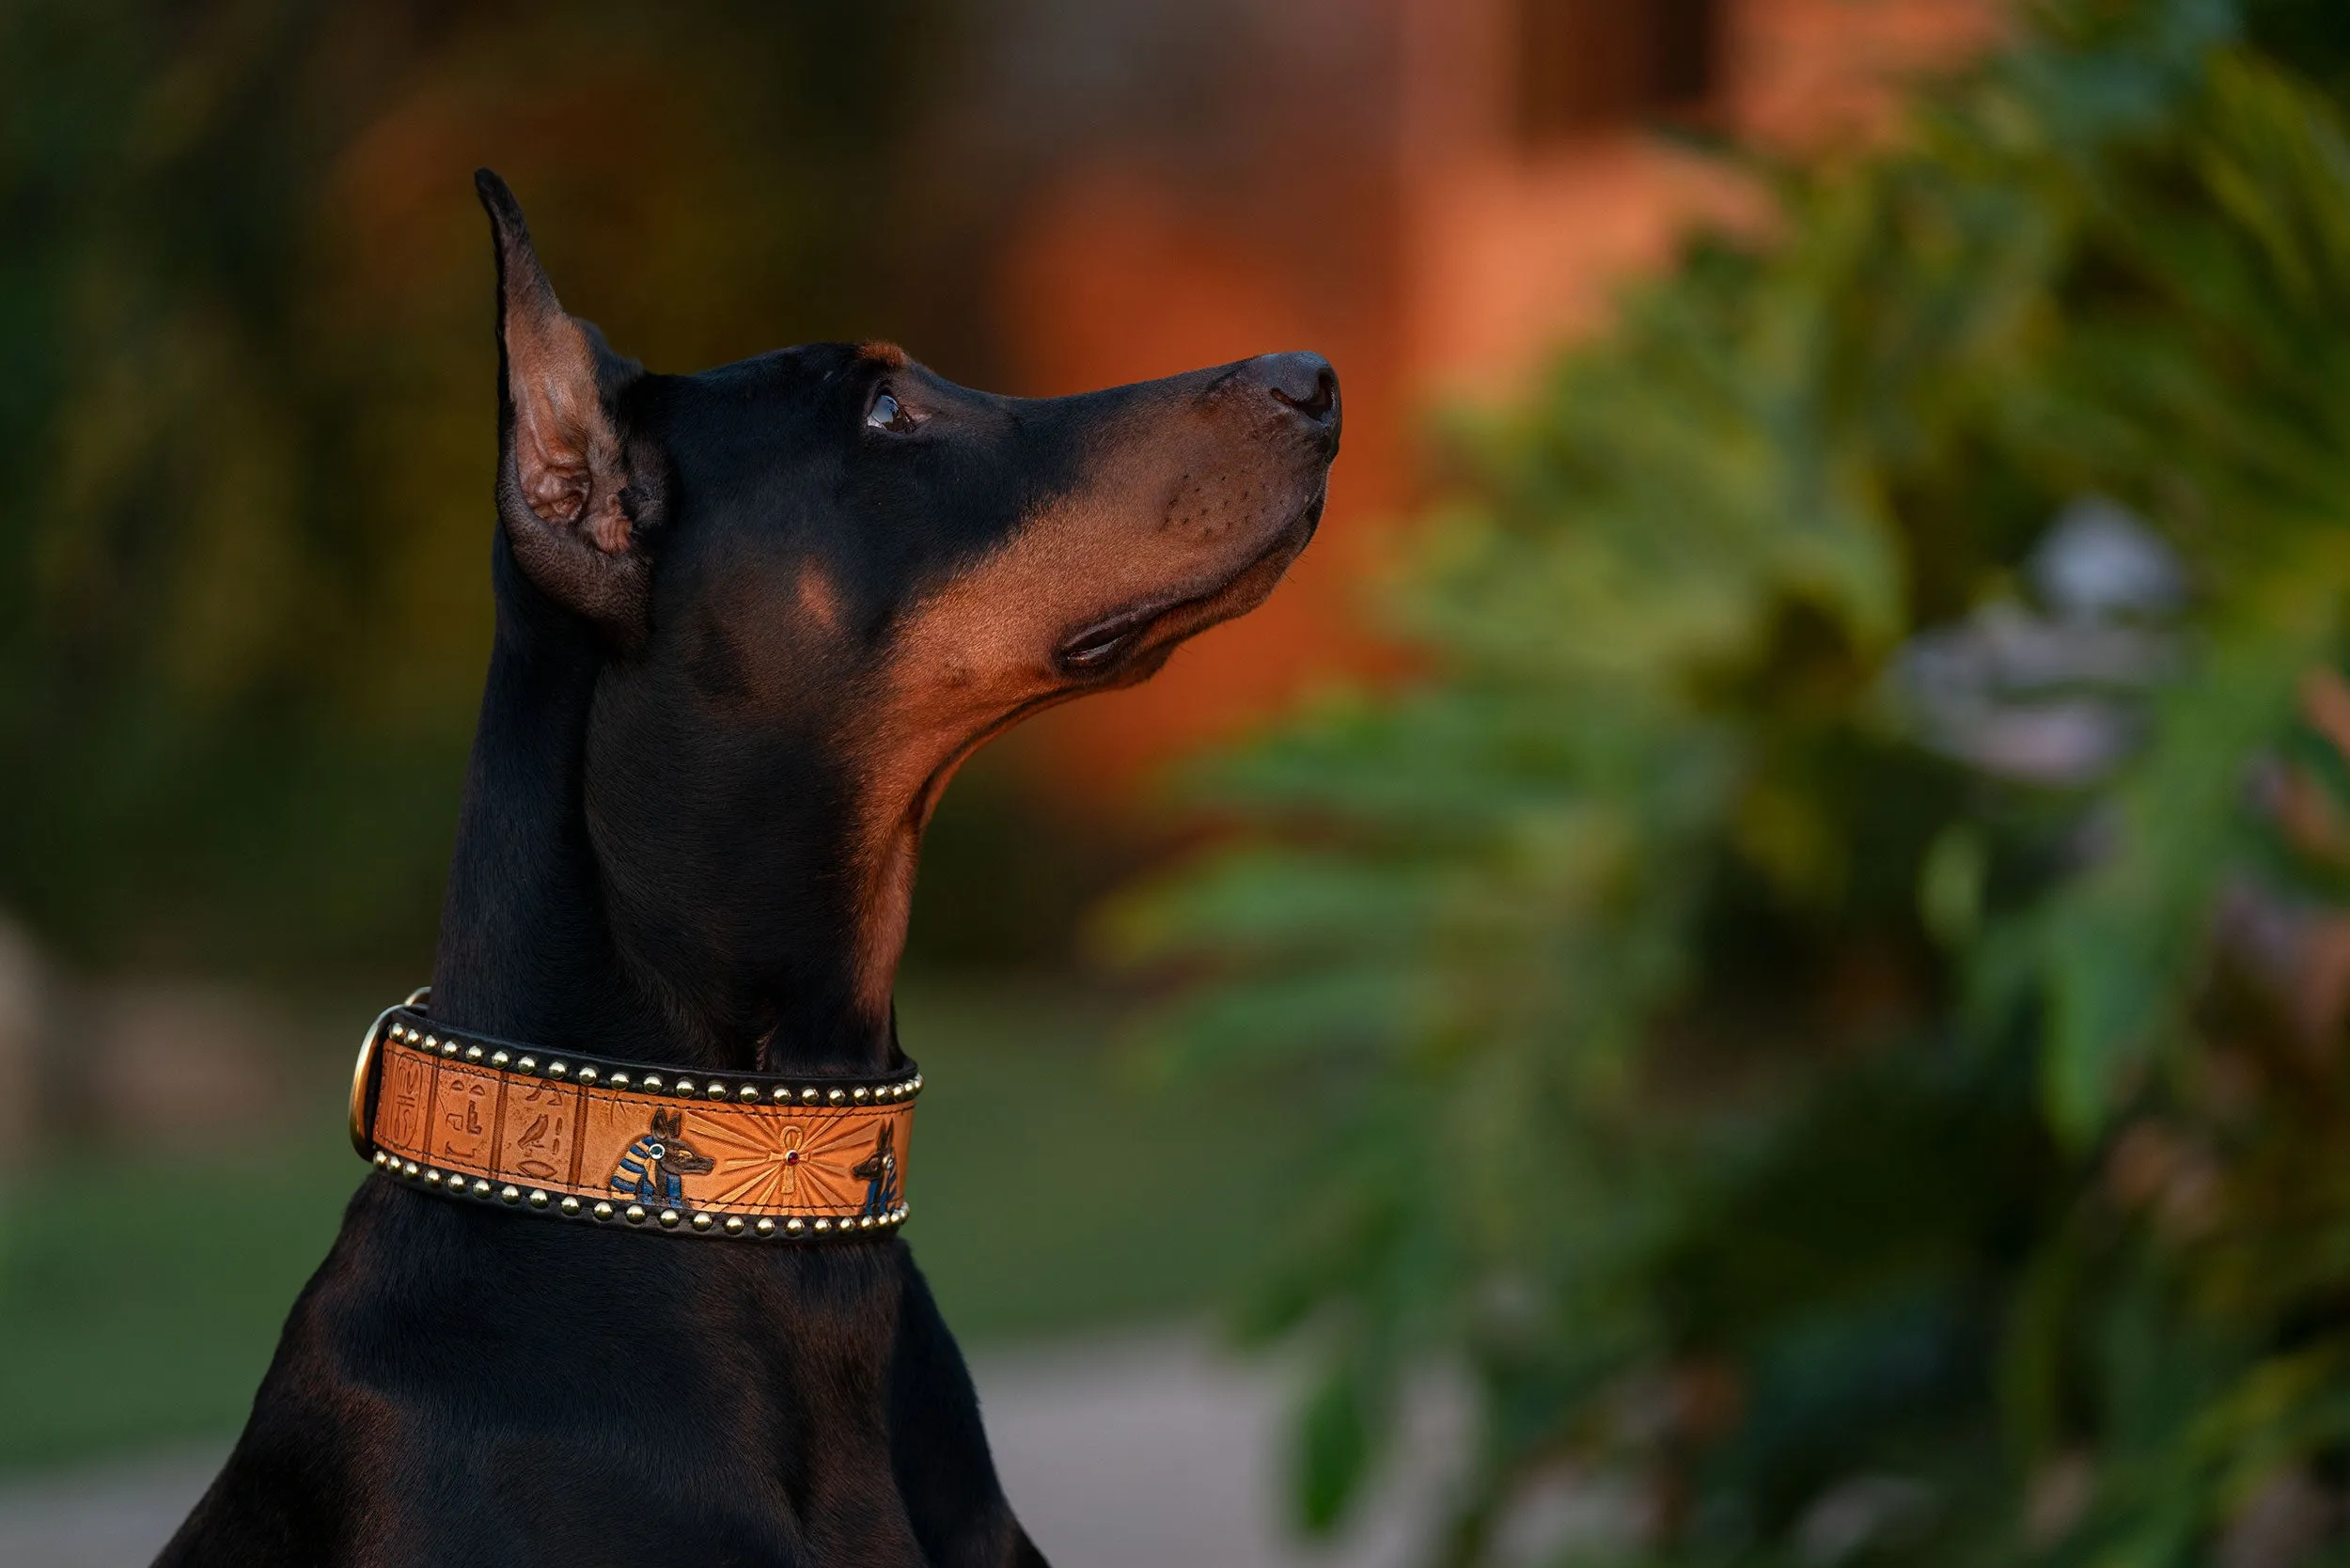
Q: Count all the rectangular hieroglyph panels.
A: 3